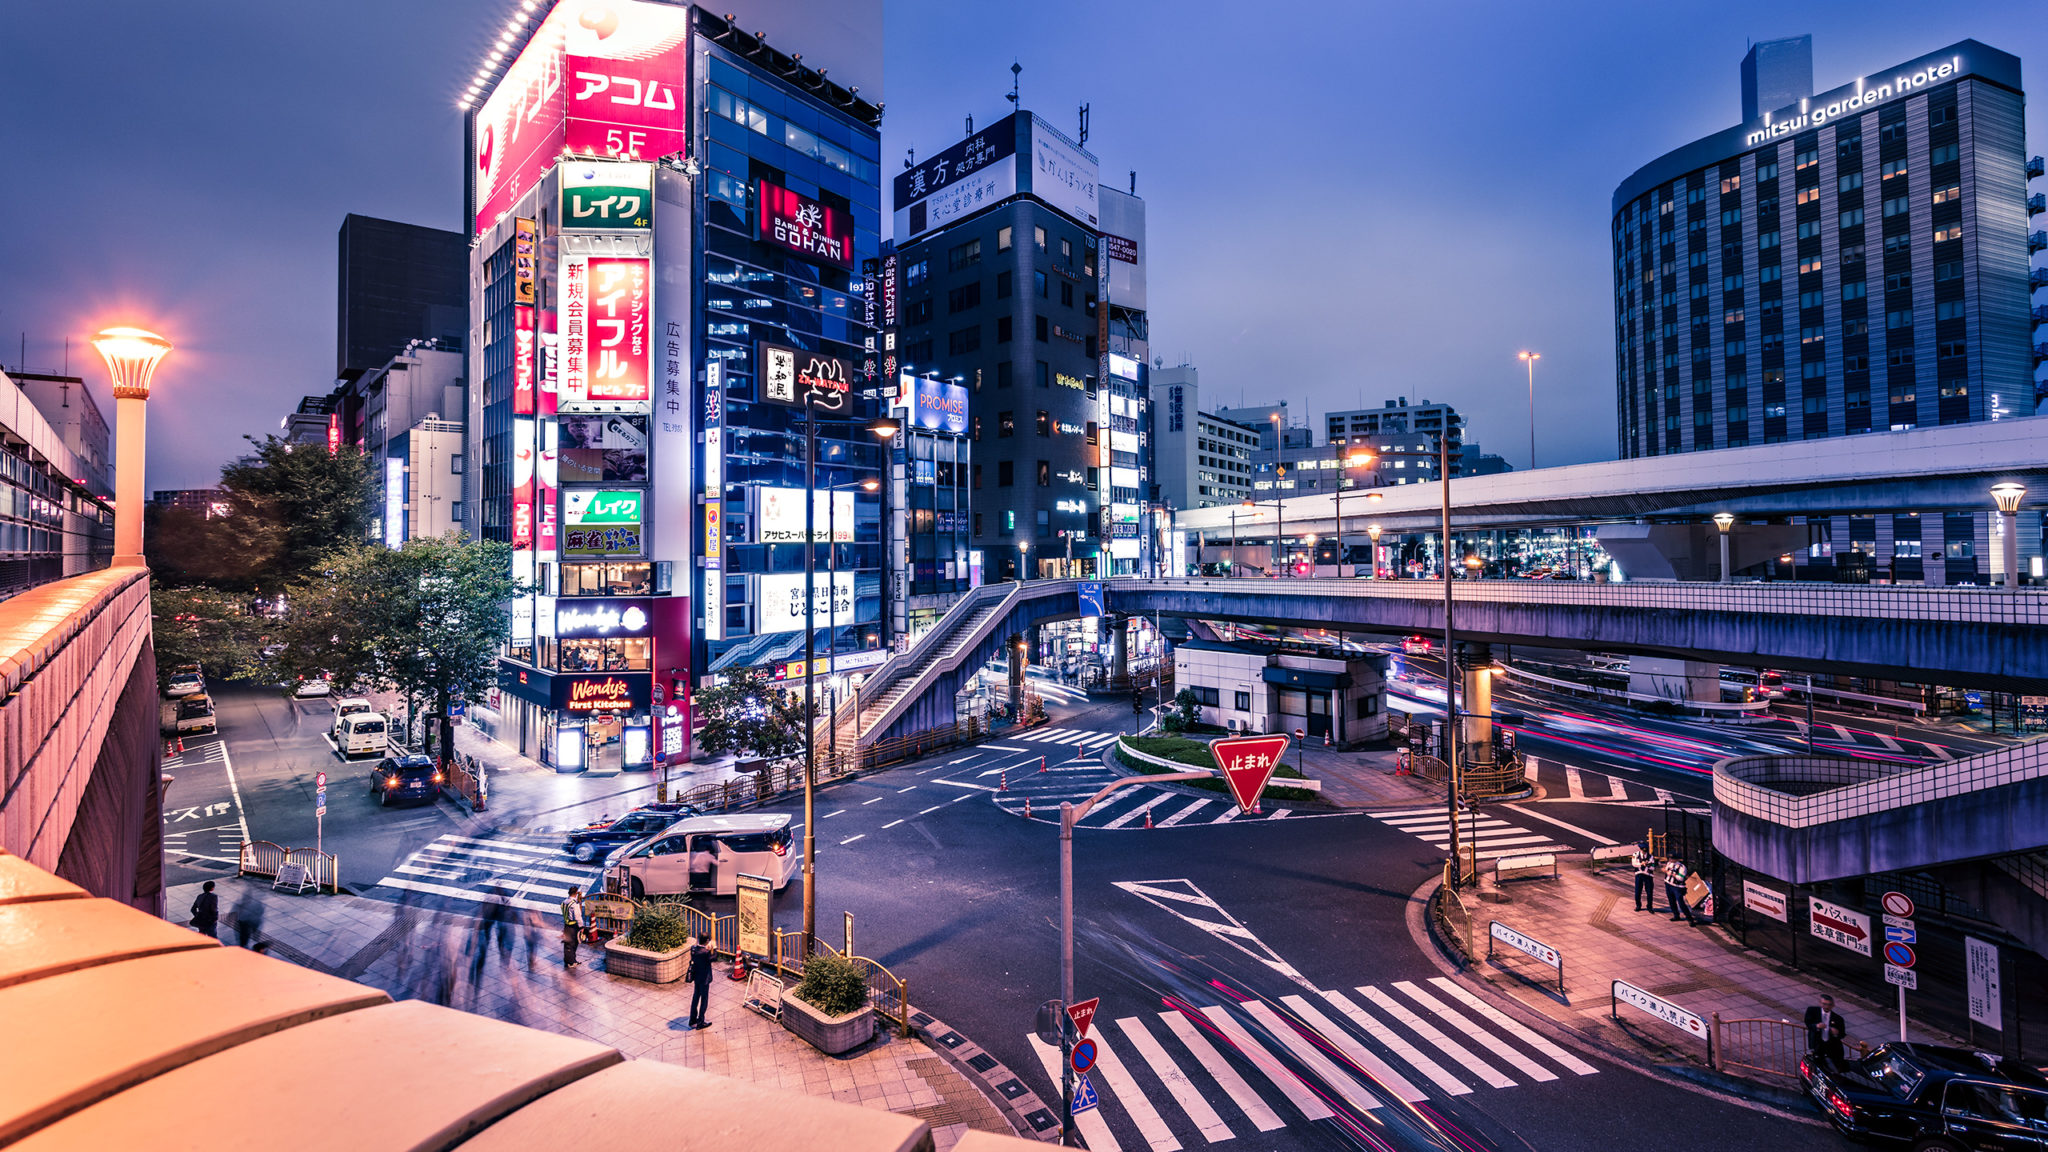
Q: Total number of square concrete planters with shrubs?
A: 2